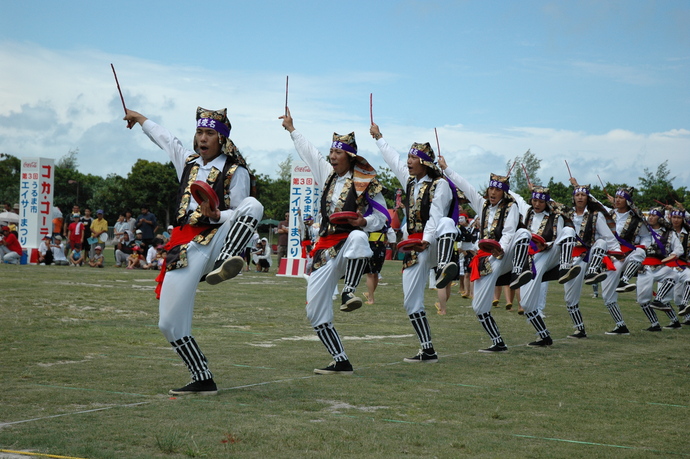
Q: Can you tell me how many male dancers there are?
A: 9